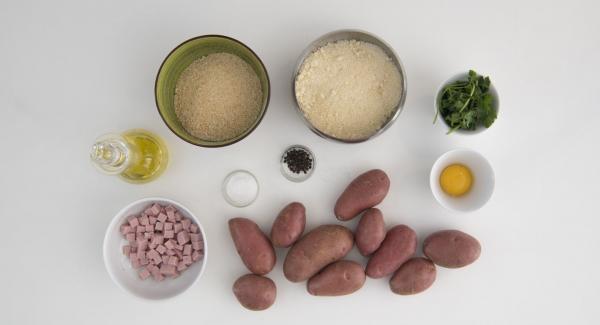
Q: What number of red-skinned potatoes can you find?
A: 10